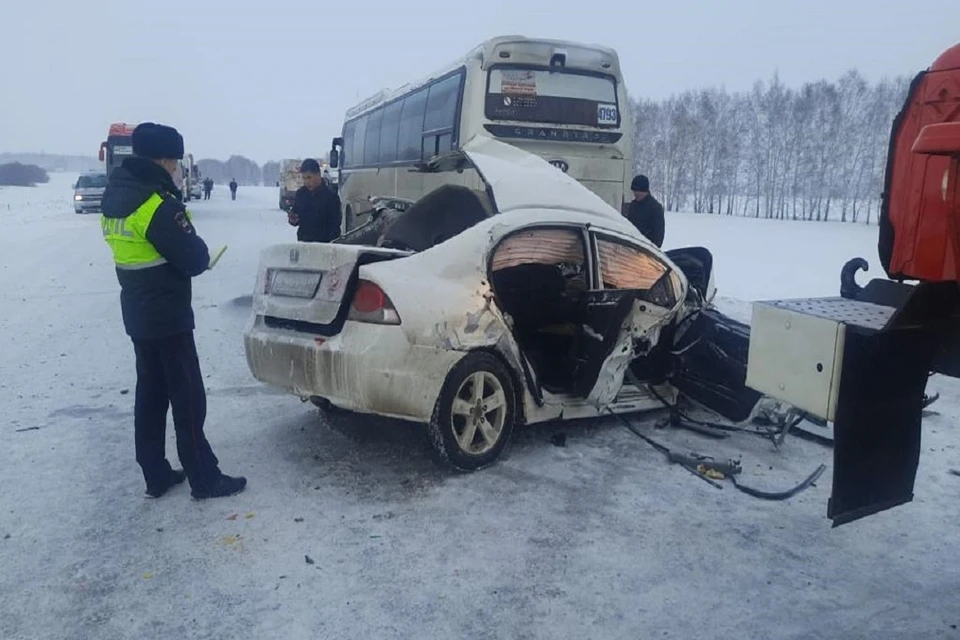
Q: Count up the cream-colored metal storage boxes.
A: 1